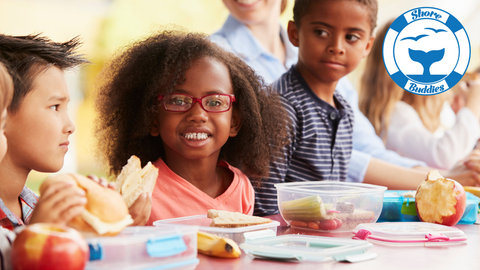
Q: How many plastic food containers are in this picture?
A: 4